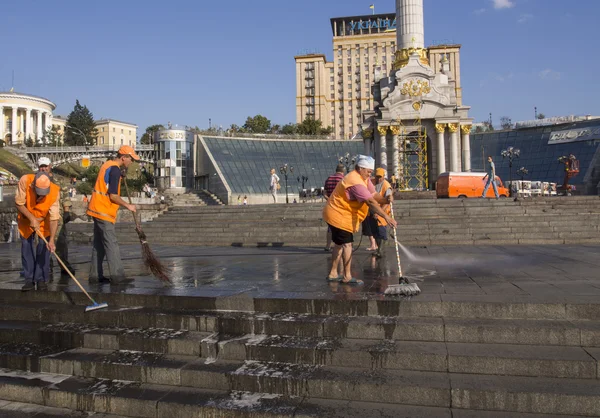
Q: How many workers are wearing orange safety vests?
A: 4